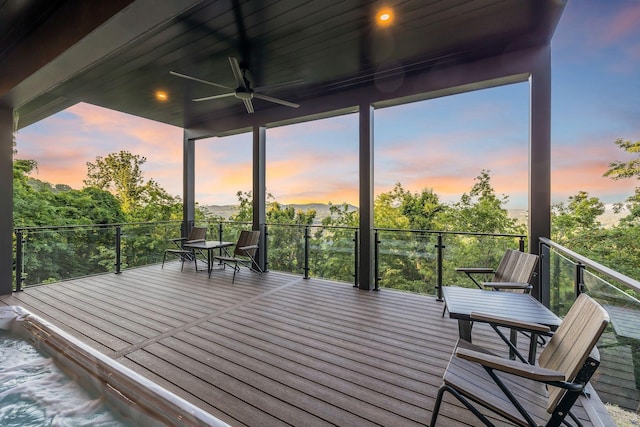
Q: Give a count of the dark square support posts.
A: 5